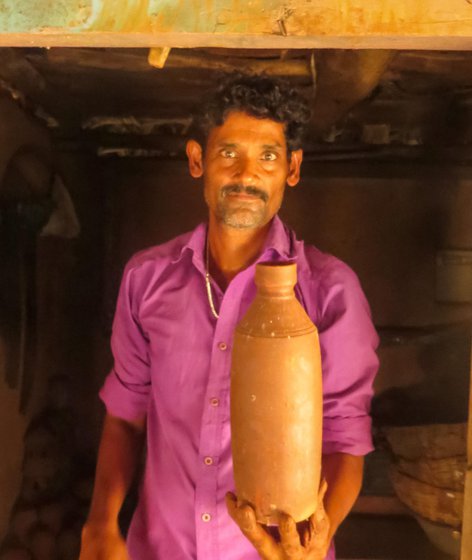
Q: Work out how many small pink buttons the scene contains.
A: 4